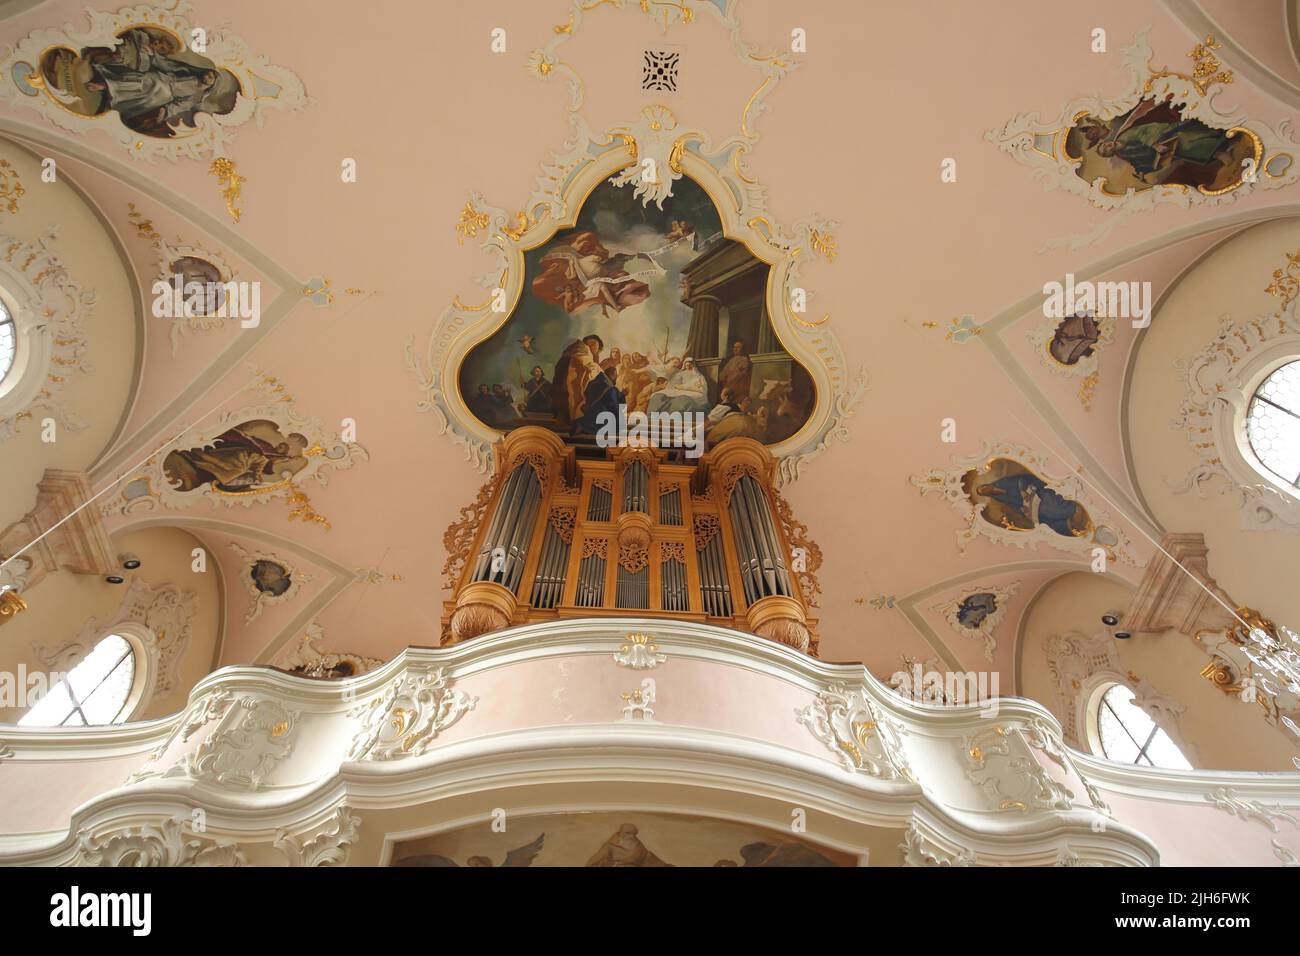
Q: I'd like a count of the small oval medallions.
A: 4